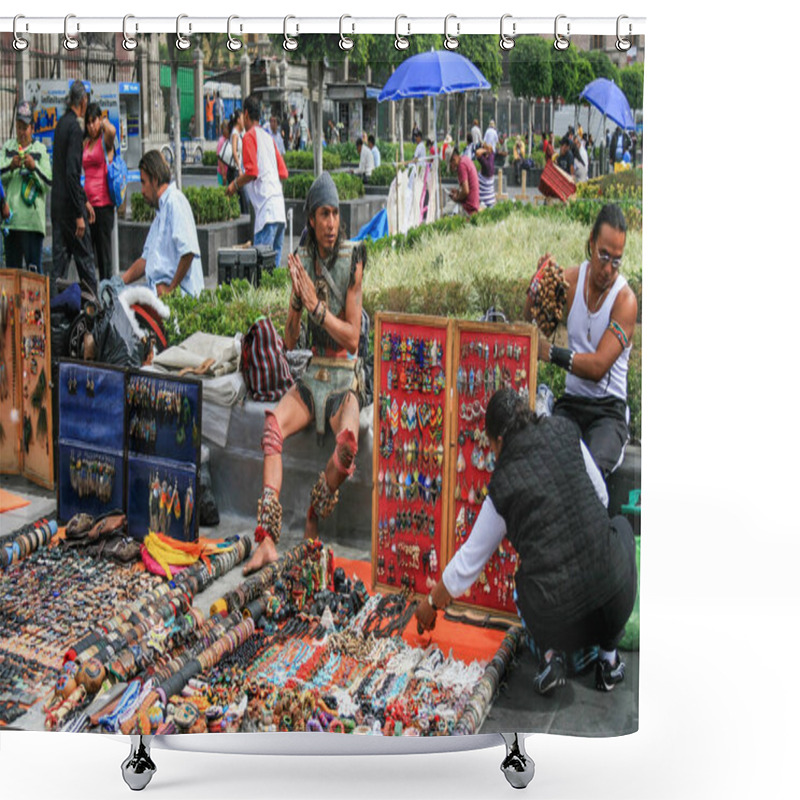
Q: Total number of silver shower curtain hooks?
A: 12